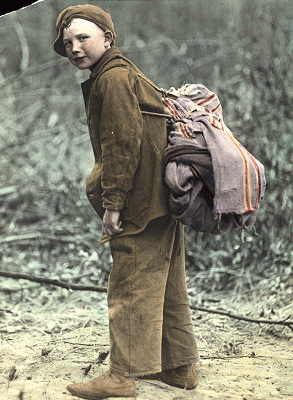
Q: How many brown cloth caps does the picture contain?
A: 1